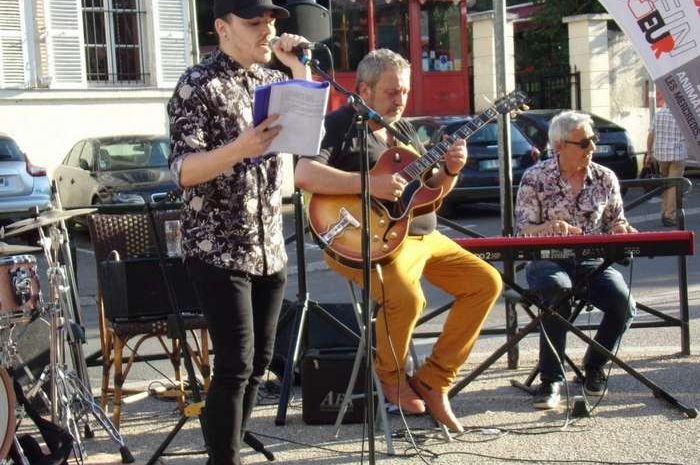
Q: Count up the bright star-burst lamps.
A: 0